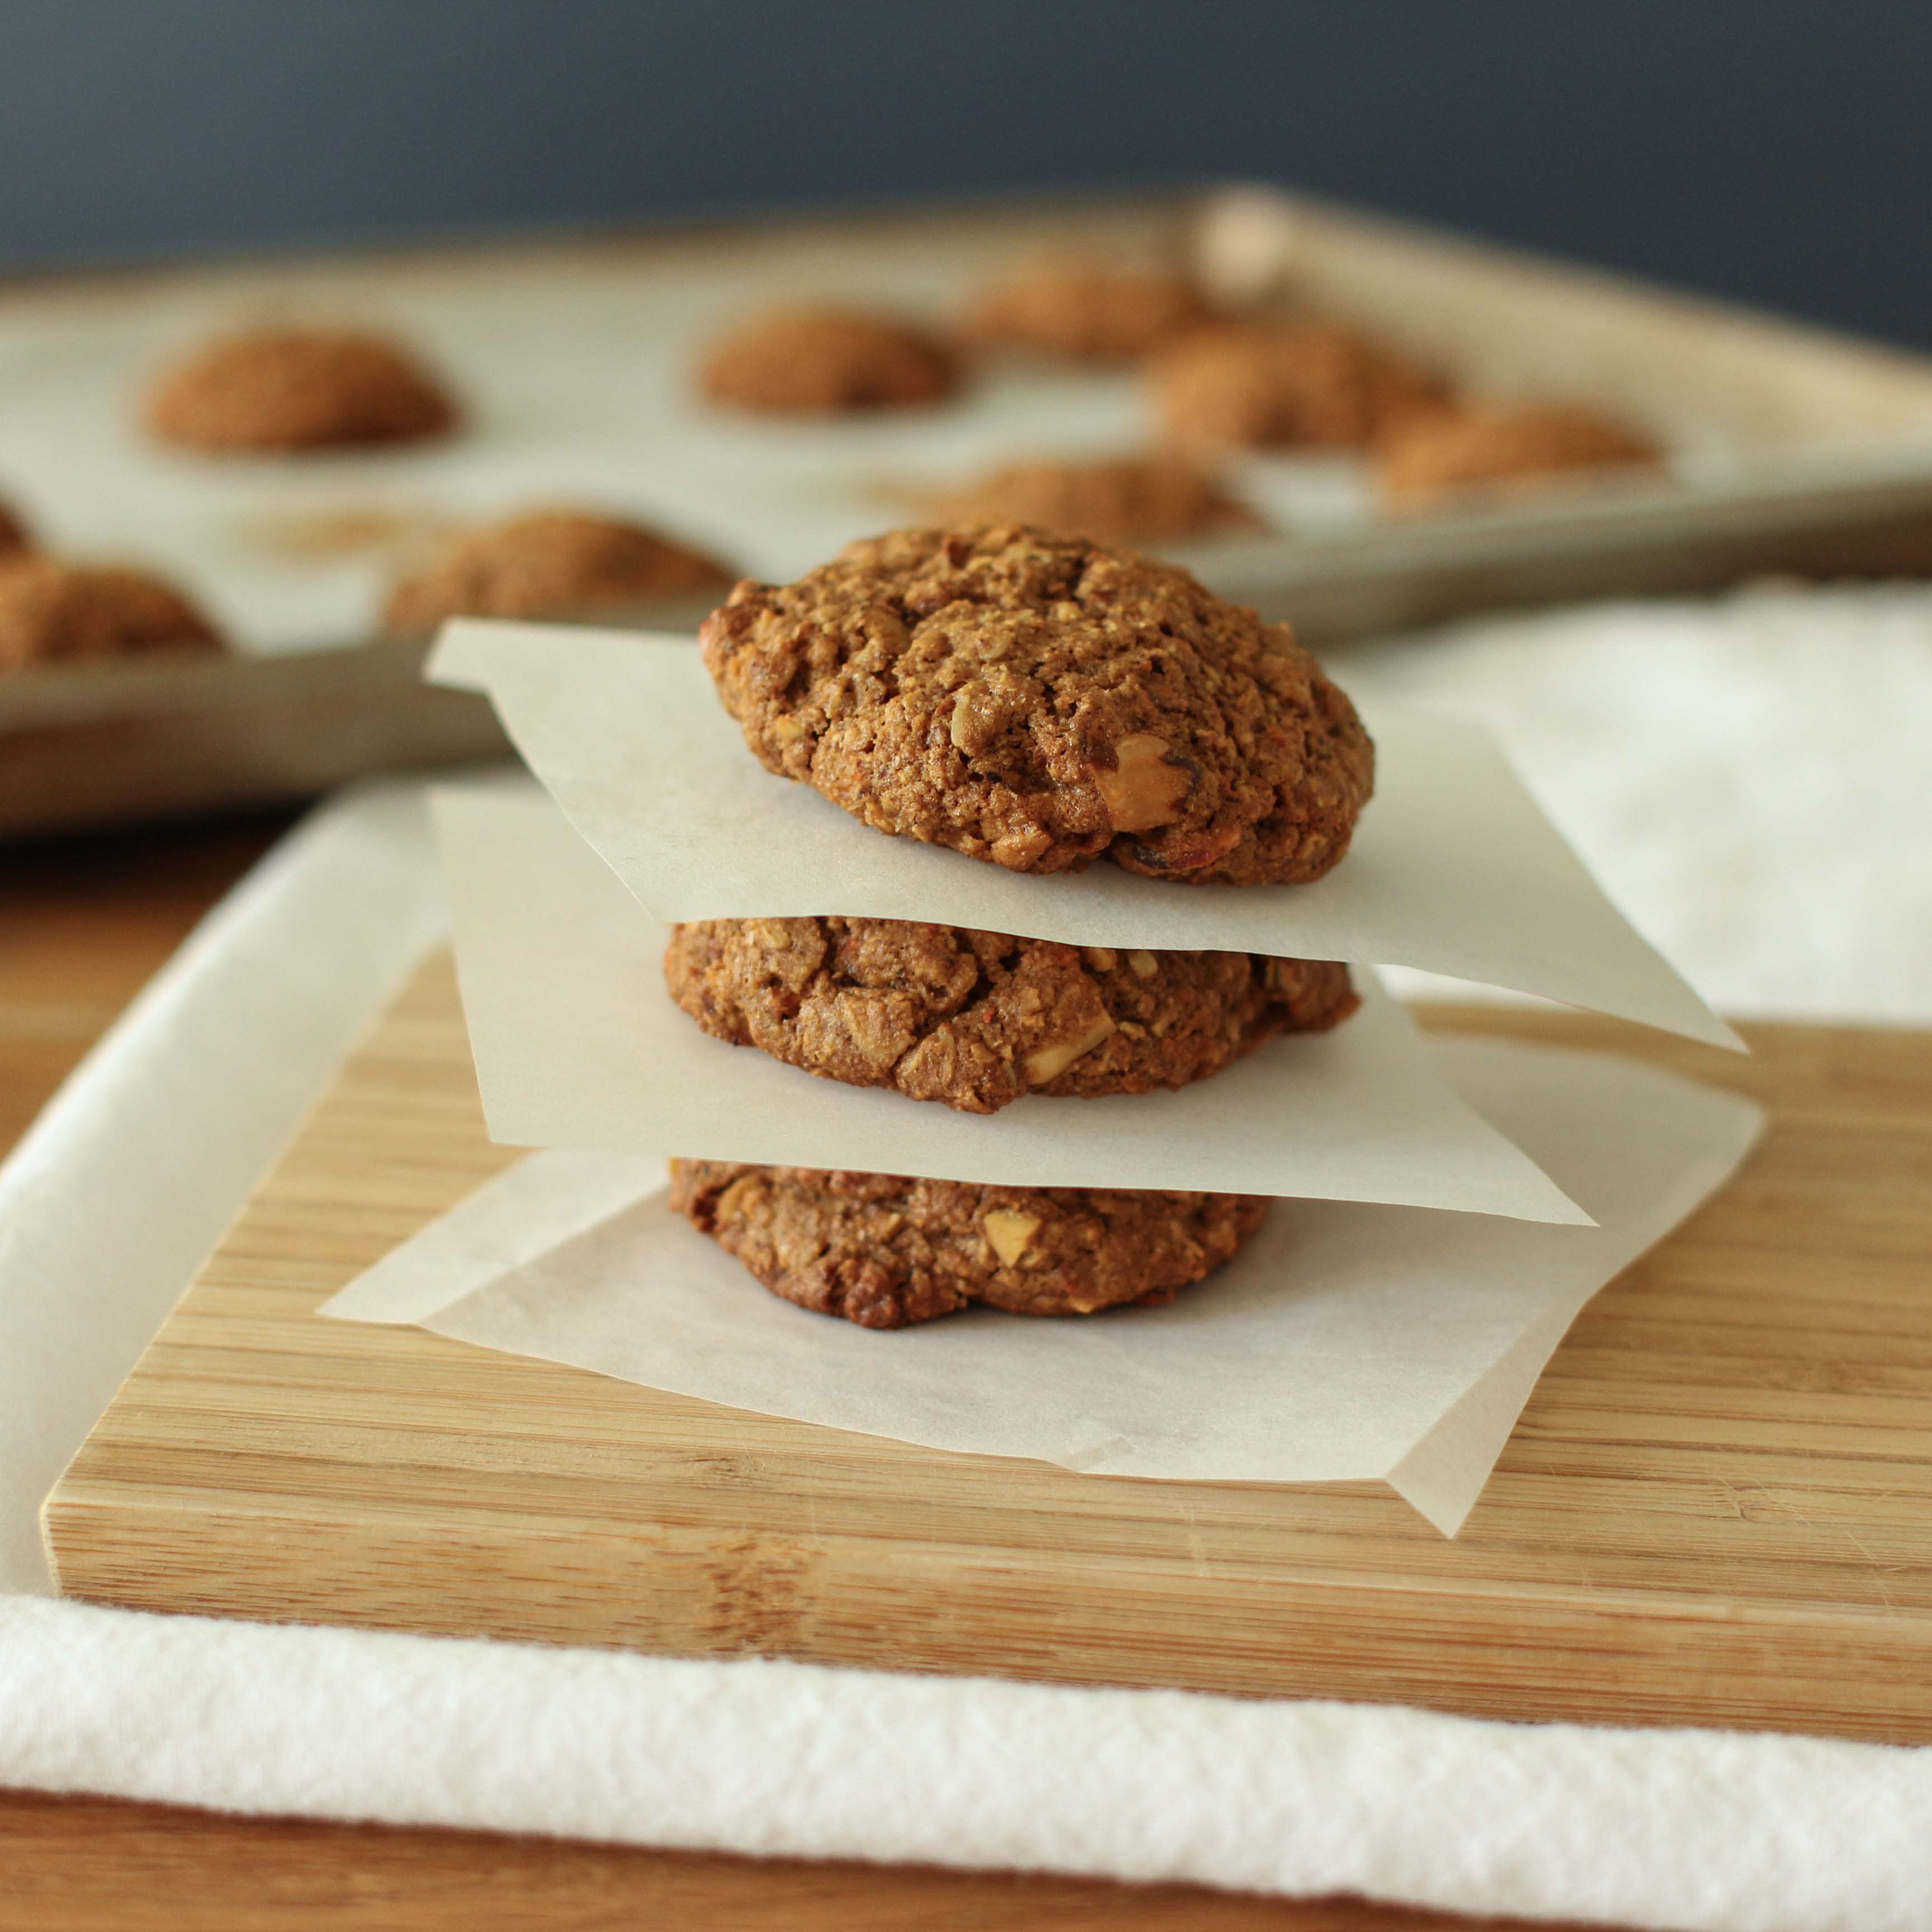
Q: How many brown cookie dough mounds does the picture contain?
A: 12